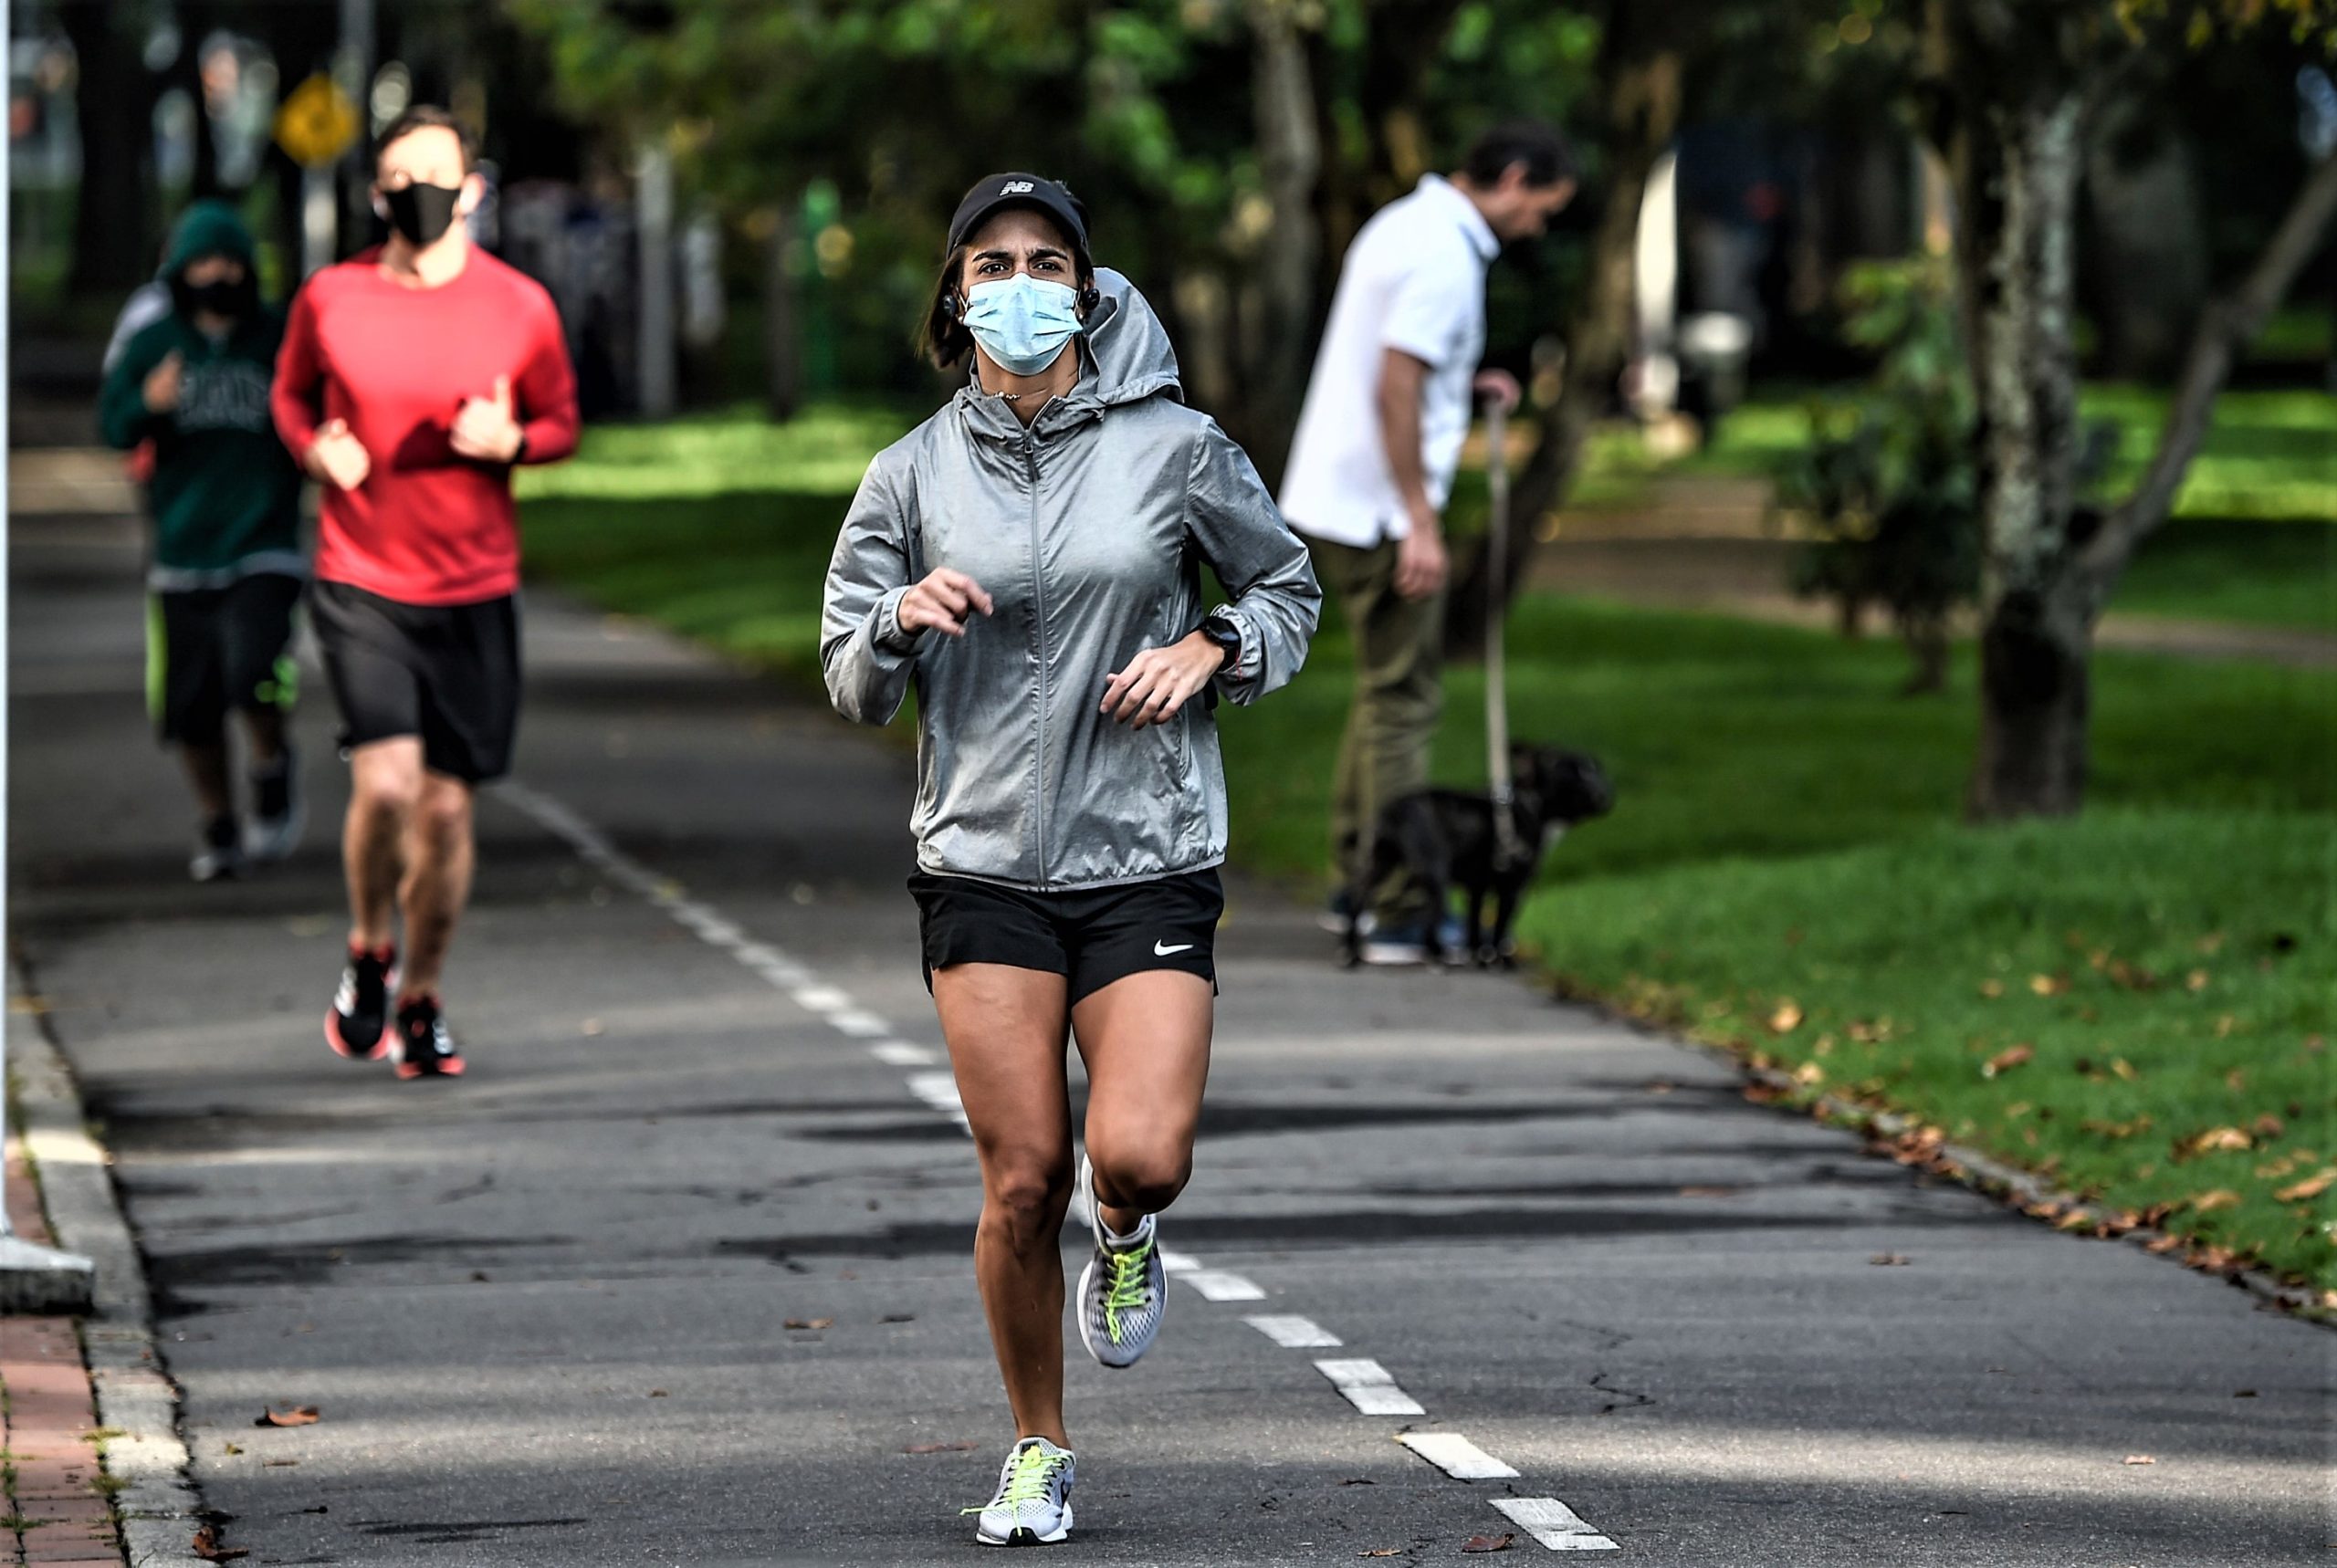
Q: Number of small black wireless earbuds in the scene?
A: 2